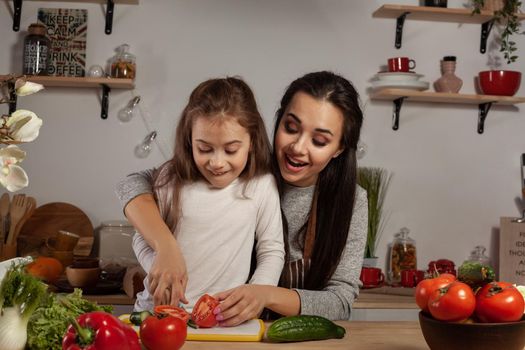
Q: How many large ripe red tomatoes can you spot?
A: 4